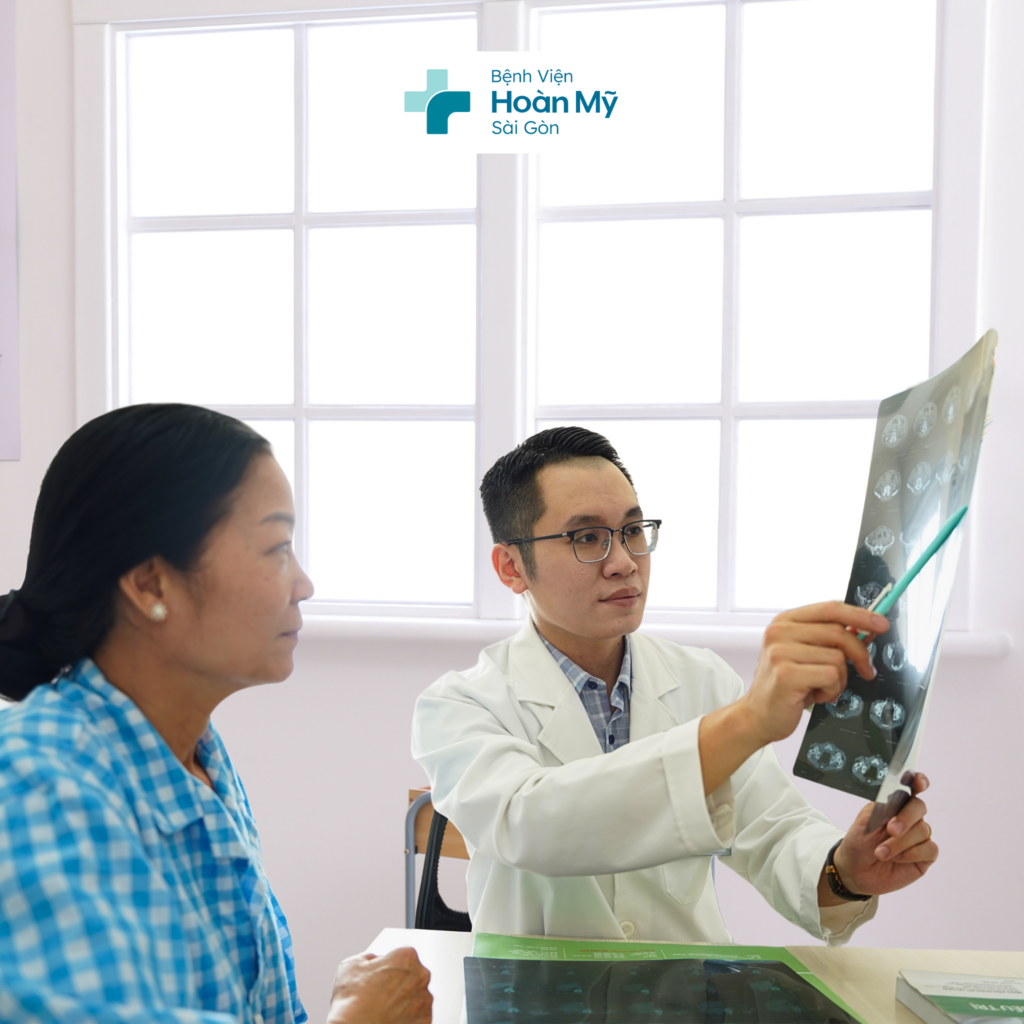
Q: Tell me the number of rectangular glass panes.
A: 12